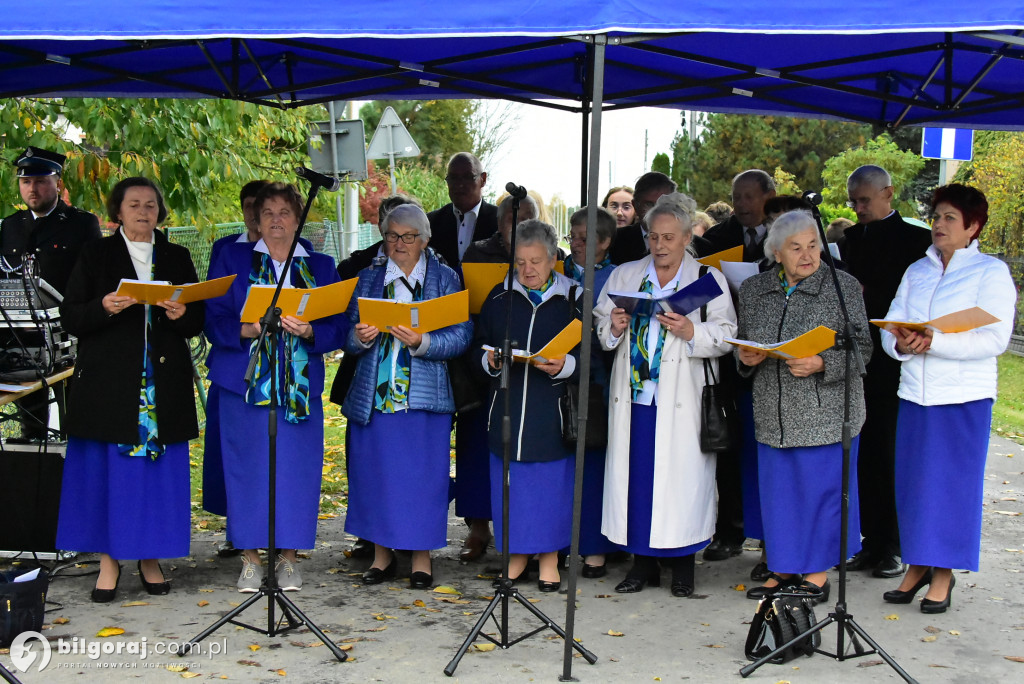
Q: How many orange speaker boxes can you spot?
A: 0